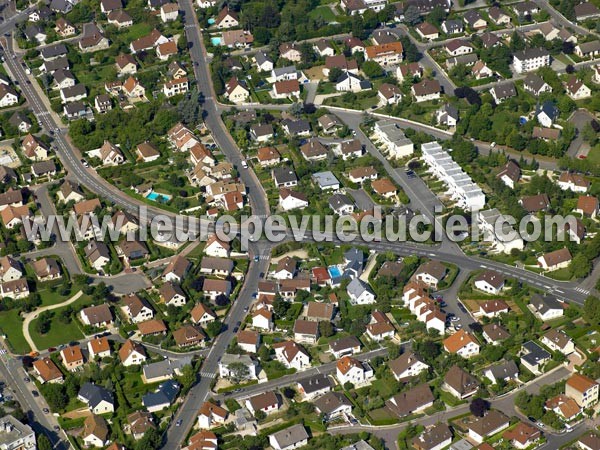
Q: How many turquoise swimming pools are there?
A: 4